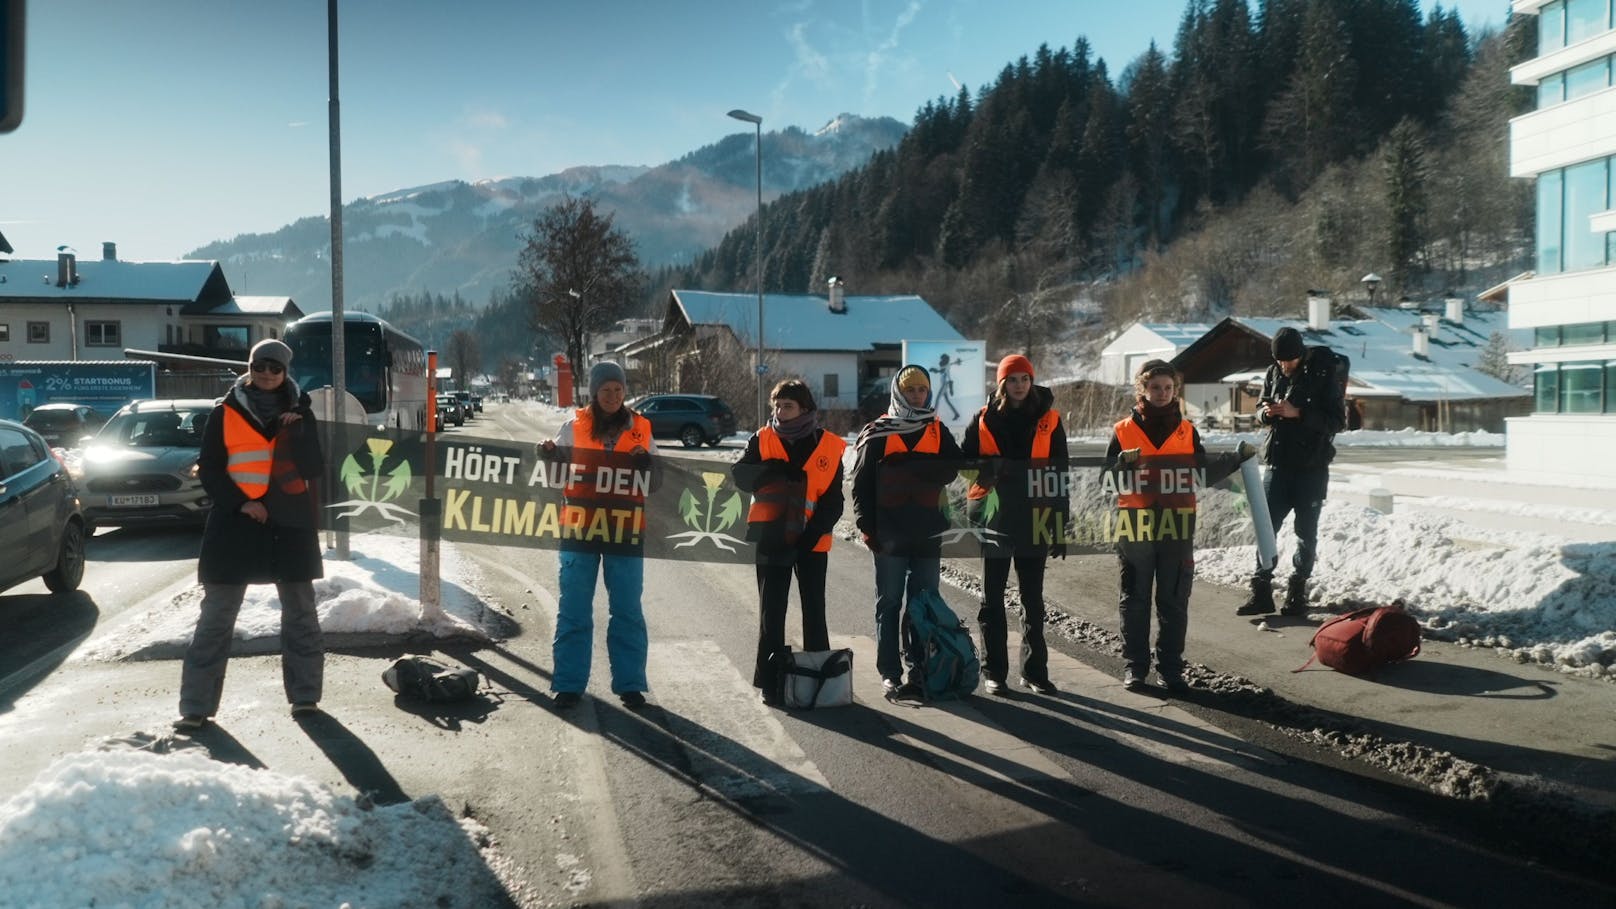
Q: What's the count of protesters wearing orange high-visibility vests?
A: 6